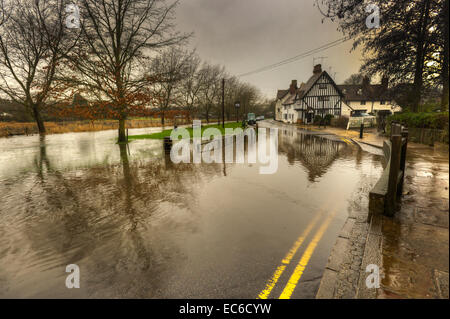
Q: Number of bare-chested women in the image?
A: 0